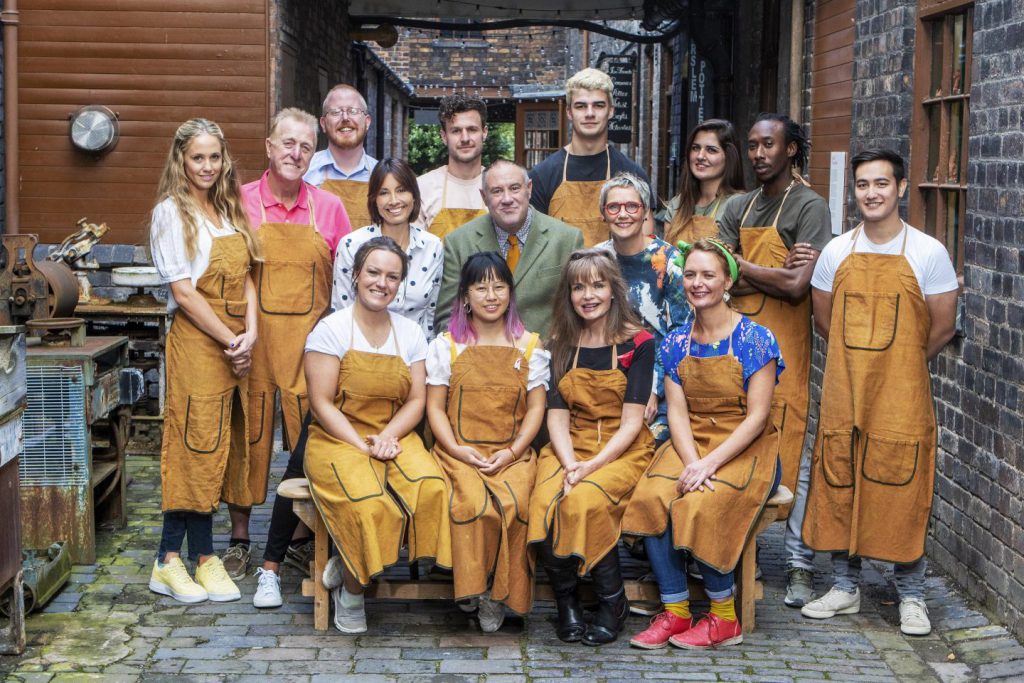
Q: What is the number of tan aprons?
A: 12